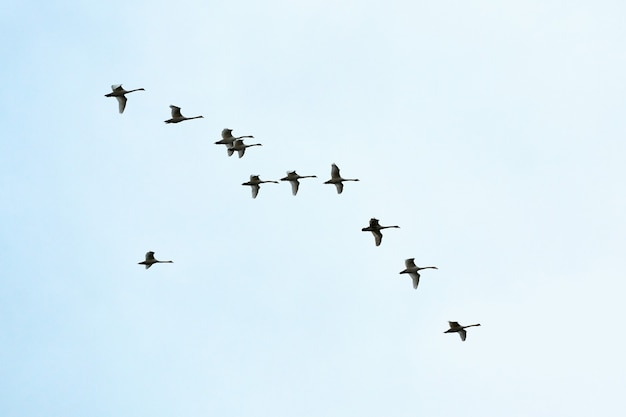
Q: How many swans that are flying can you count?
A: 11